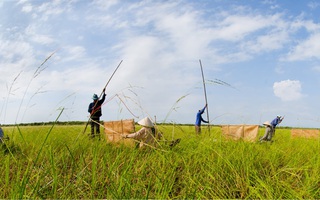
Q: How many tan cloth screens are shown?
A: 3